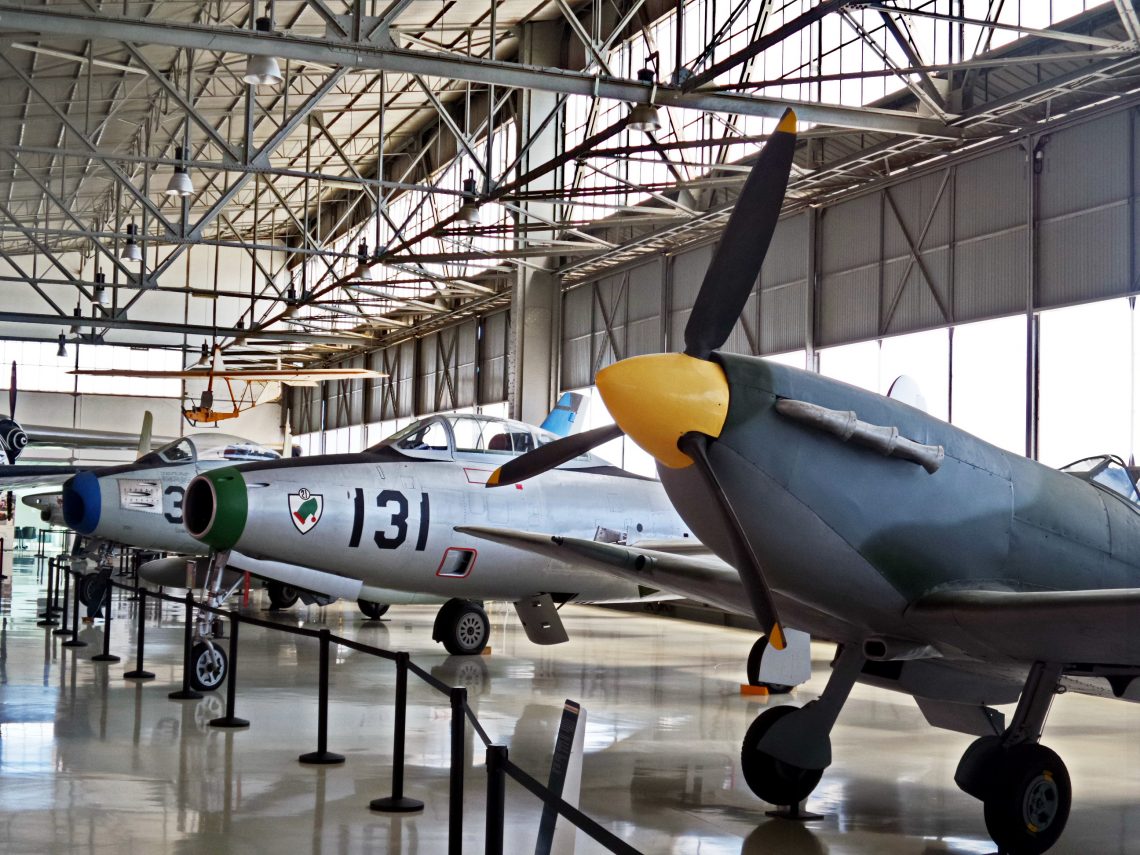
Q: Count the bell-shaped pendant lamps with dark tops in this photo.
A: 12